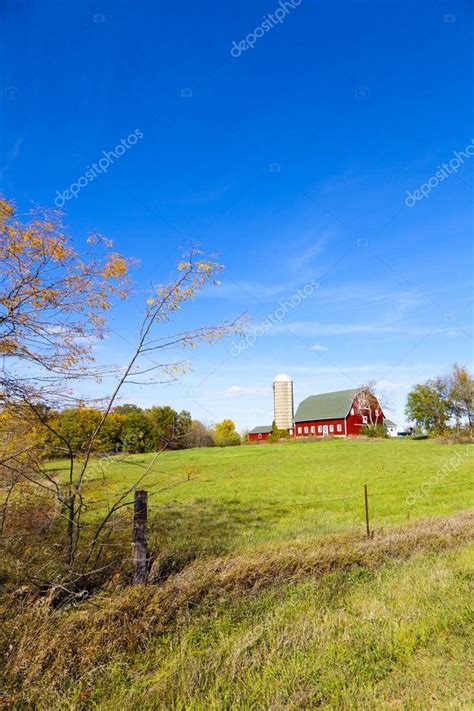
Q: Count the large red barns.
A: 1